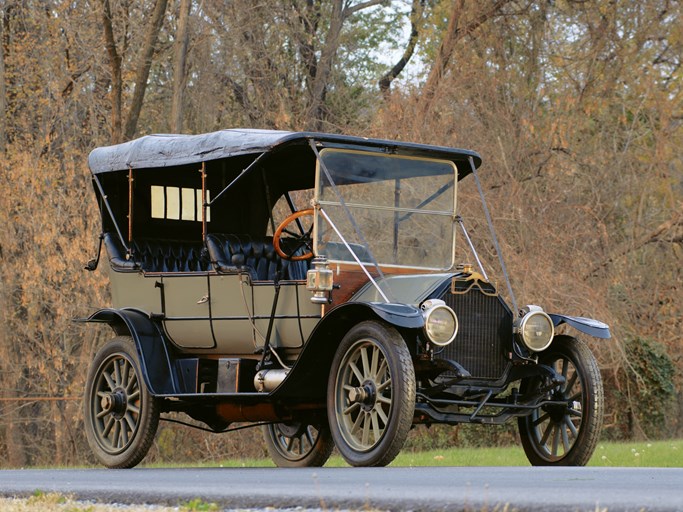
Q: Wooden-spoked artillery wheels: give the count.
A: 4